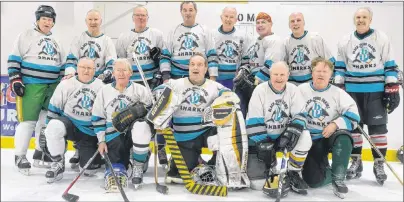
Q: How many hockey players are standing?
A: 8